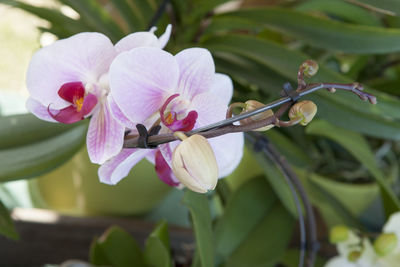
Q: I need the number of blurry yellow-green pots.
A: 2